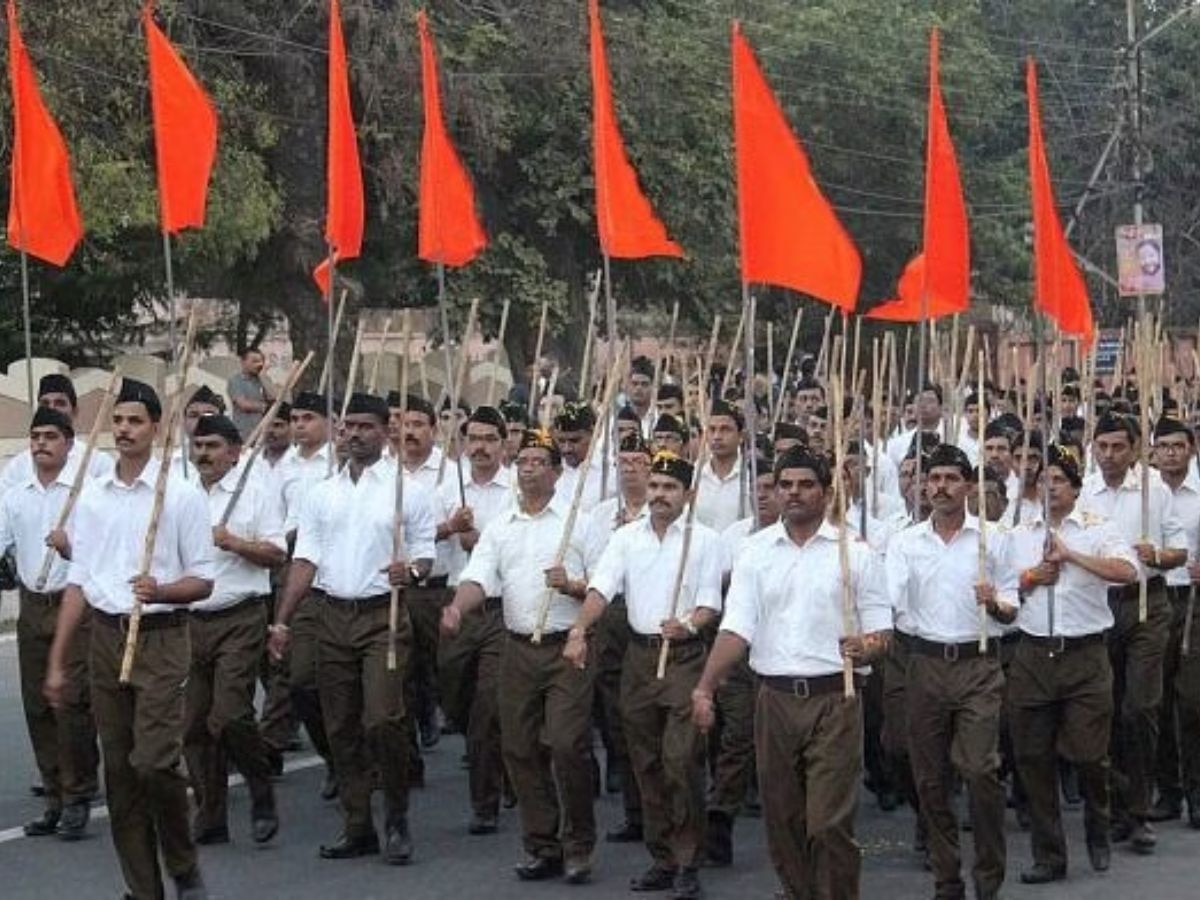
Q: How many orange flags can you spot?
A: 8